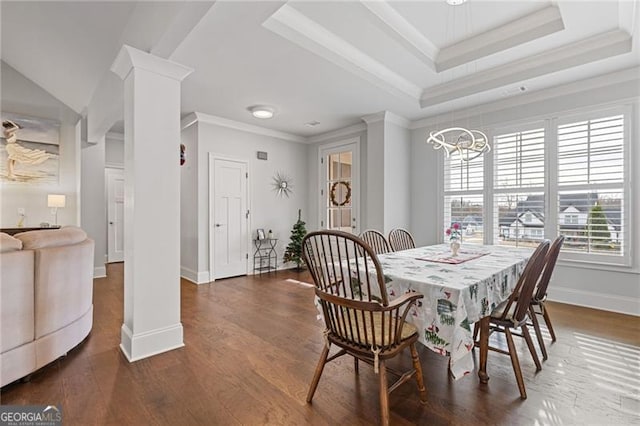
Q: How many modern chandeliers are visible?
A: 1